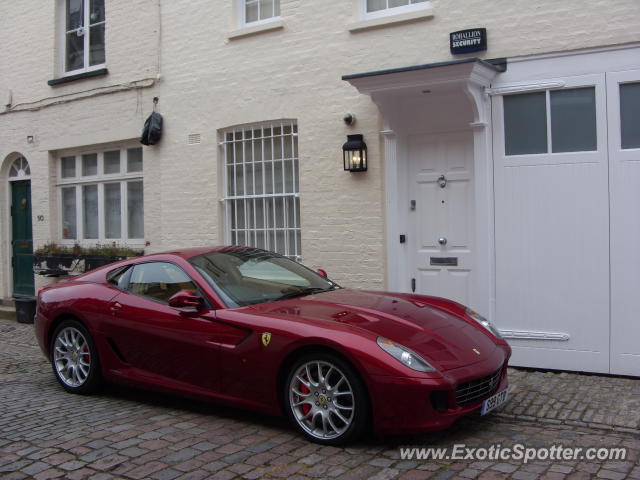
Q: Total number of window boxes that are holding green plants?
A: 1